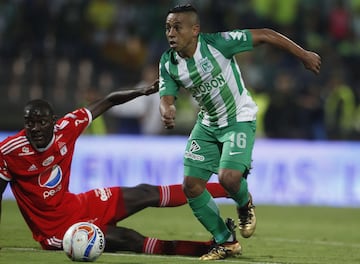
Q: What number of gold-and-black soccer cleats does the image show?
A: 2